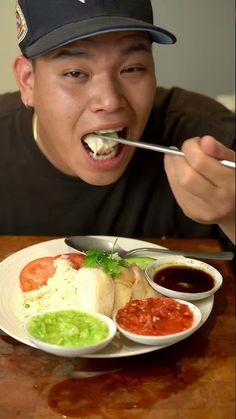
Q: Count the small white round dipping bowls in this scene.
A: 3